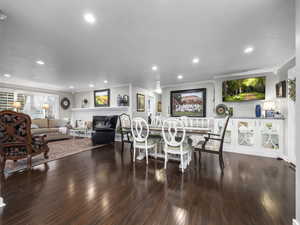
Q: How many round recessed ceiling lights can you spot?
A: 10